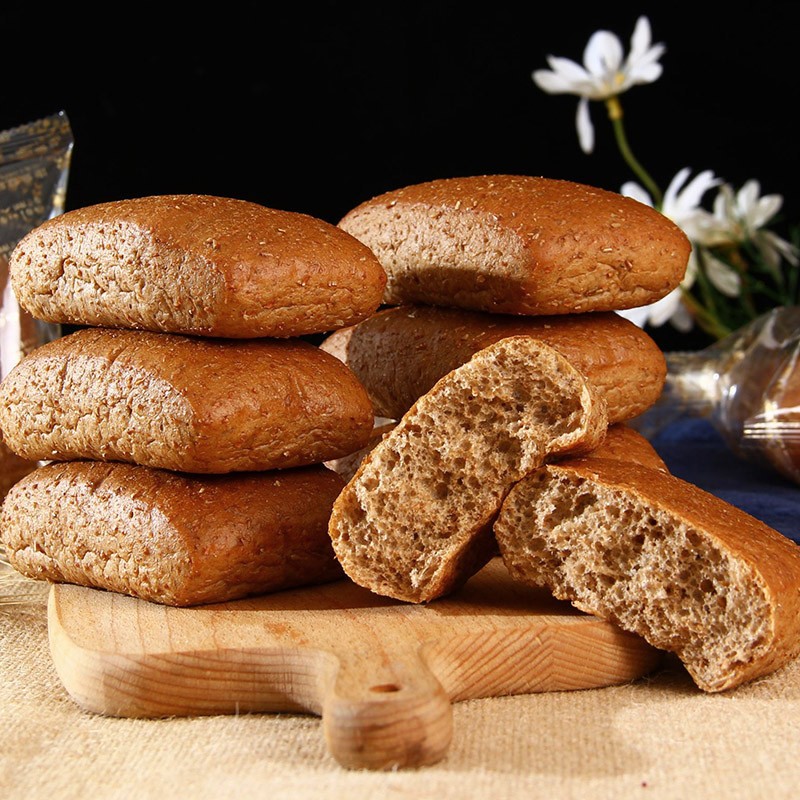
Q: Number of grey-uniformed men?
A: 0